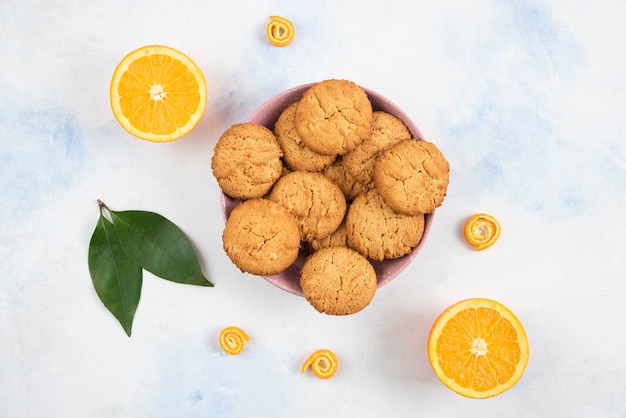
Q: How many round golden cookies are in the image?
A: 11